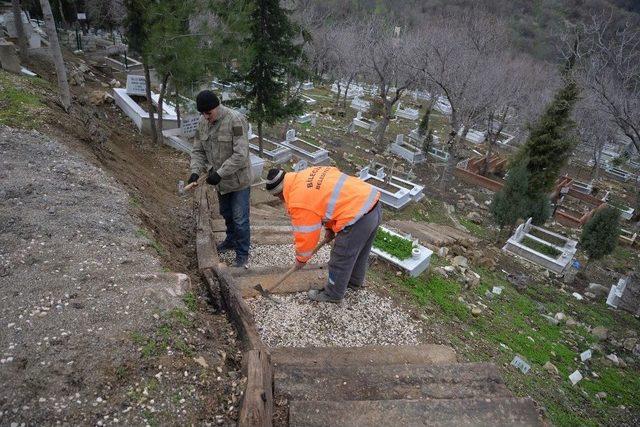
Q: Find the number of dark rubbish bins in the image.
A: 0